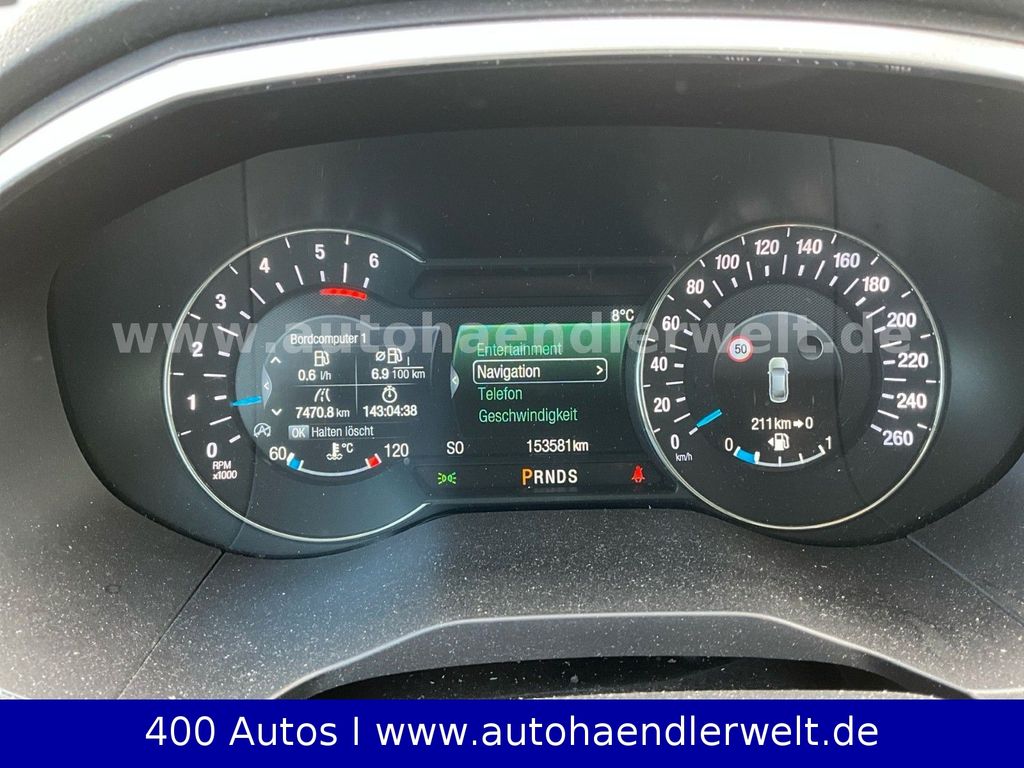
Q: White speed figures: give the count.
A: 14